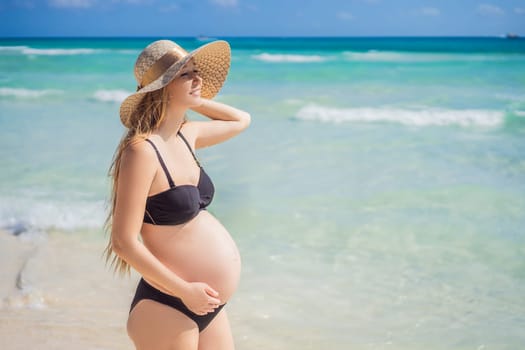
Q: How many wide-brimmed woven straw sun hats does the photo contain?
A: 1